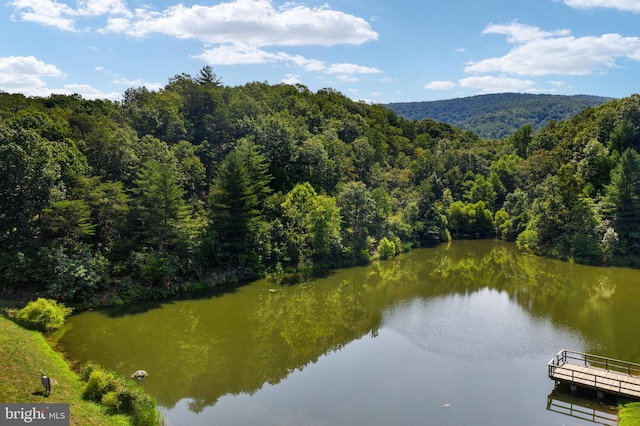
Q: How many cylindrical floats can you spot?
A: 2